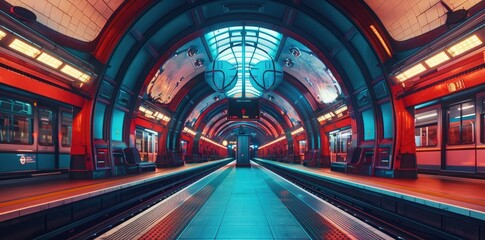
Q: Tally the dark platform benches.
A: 2